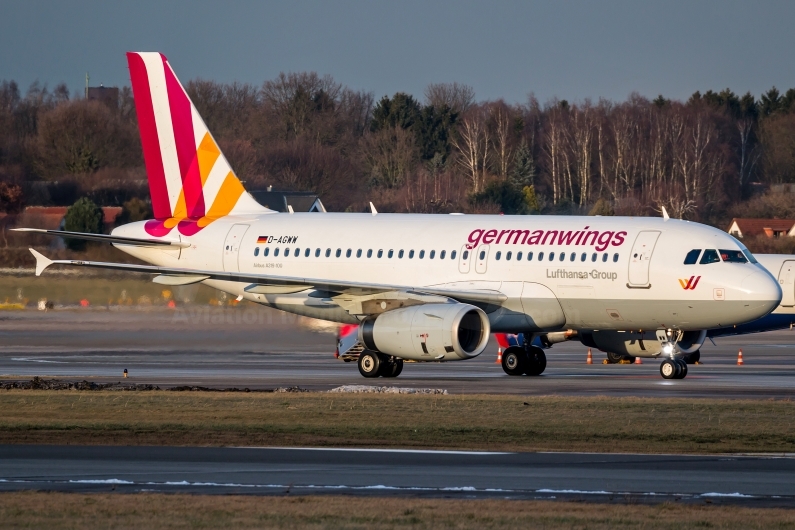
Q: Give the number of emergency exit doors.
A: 2